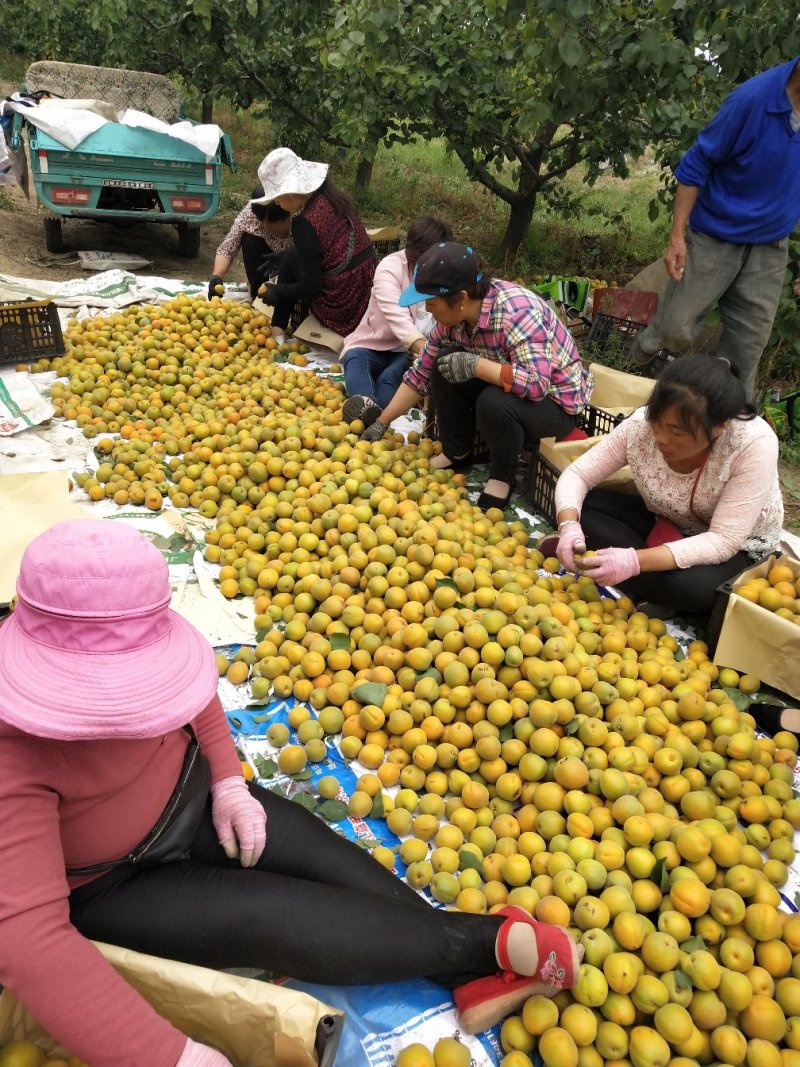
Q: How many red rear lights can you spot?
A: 2